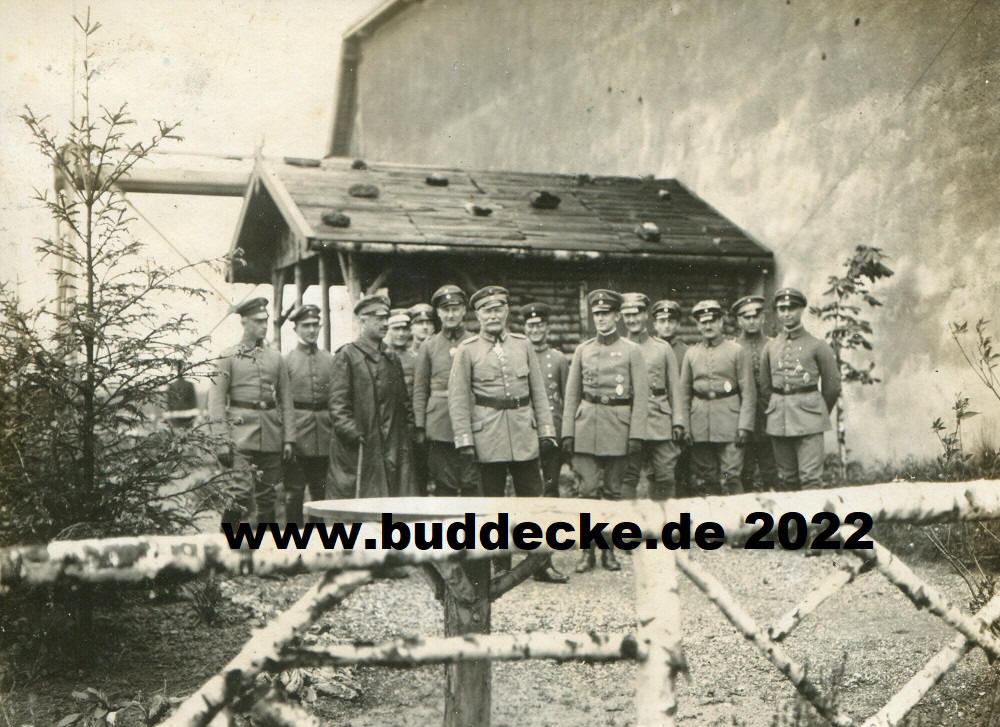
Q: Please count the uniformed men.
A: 14